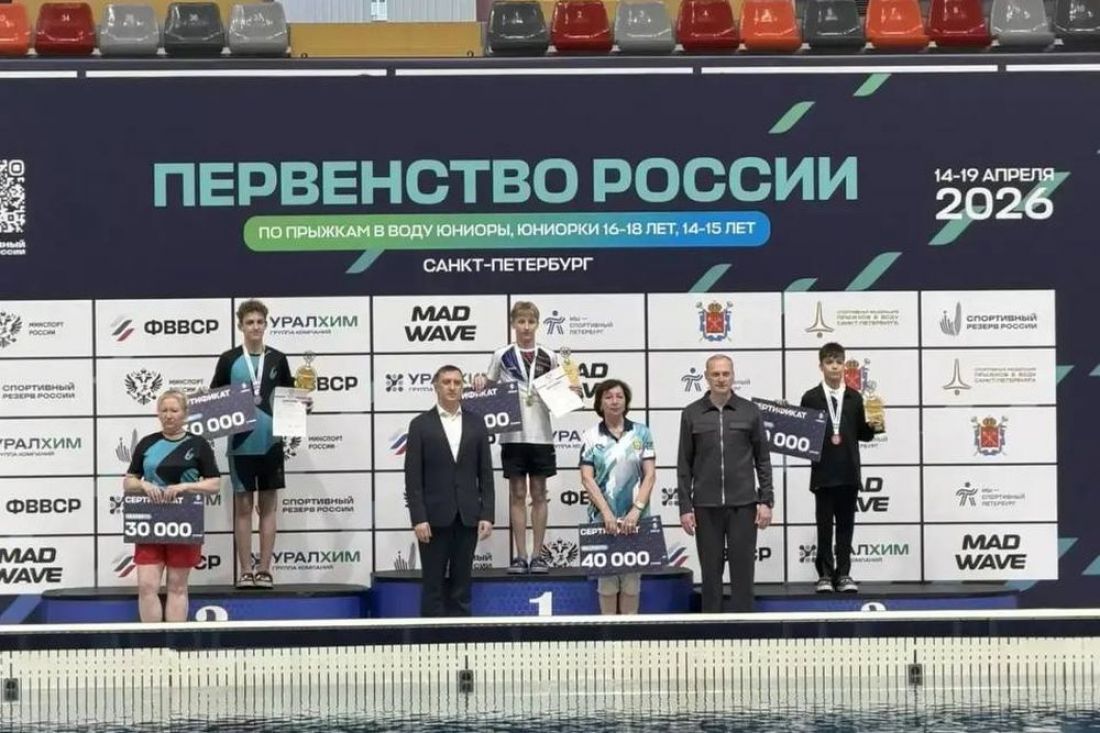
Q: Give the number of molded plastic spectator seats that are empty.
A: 15